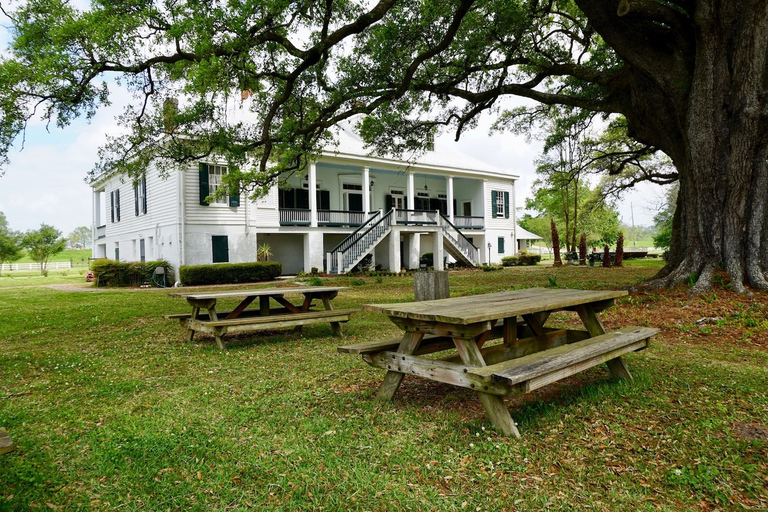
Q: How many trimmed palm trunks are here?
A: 4